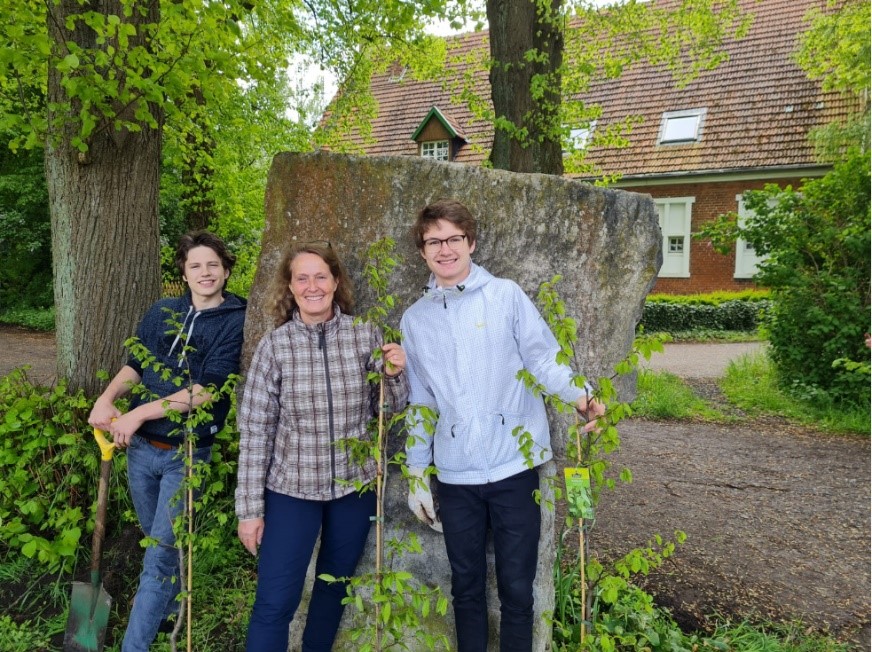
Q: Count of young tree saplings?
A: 3